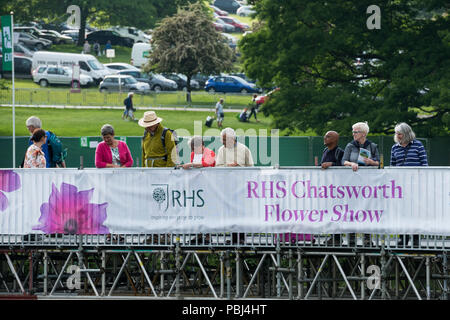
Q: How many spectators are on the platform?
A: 9